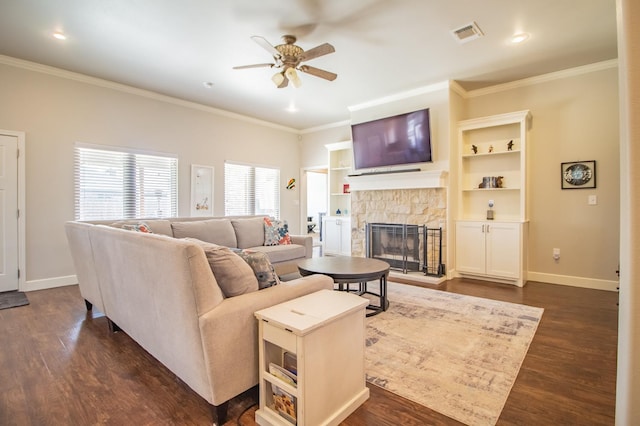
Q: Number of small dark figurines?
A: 3